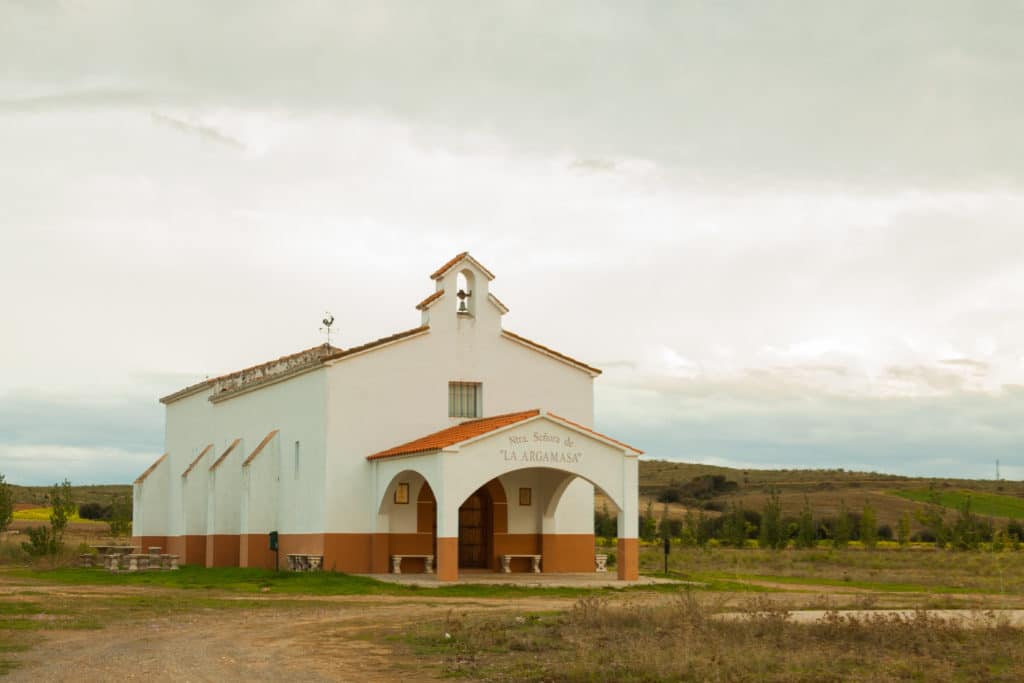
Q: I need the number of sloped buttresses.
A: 4